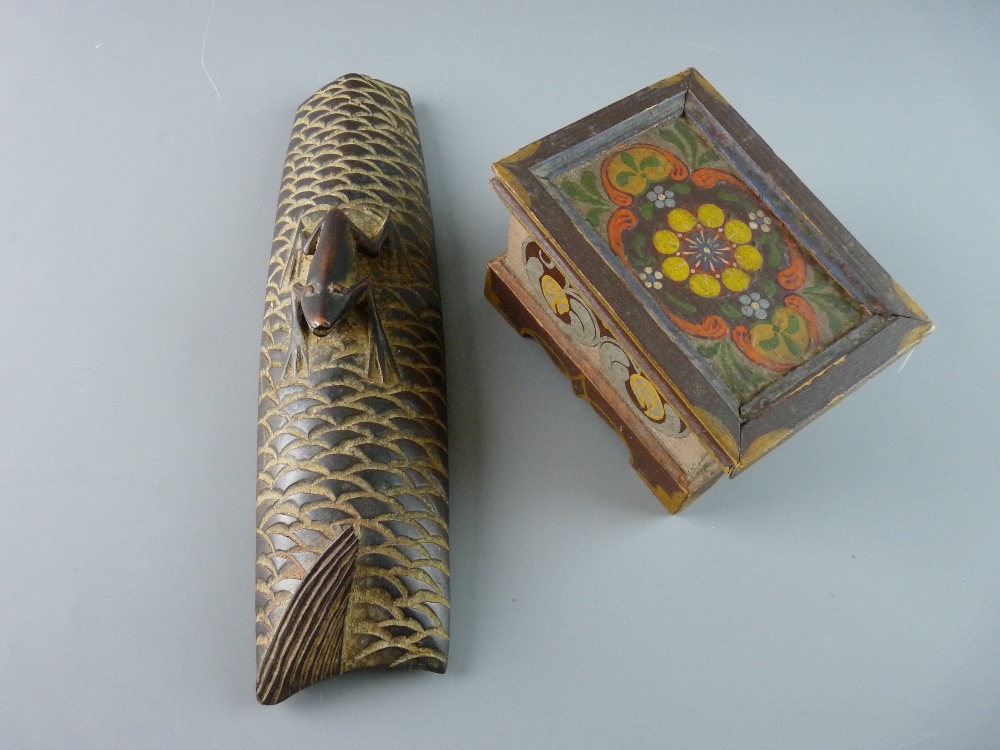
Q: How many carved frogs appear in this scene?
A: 1